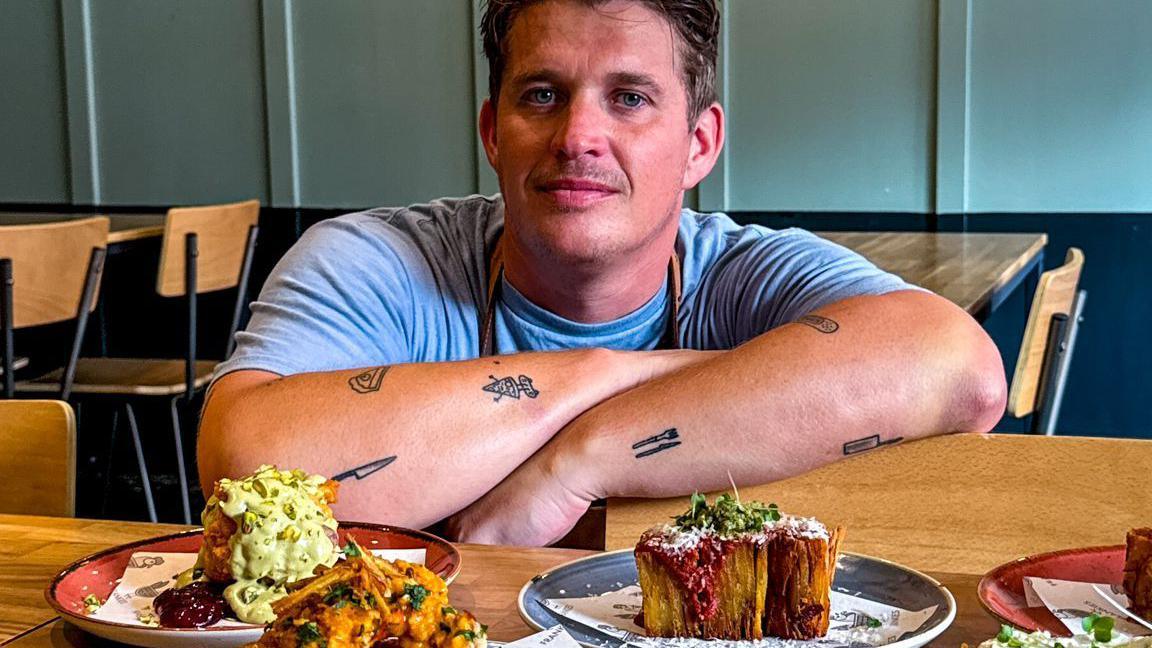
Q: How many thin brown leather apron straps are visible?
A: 2